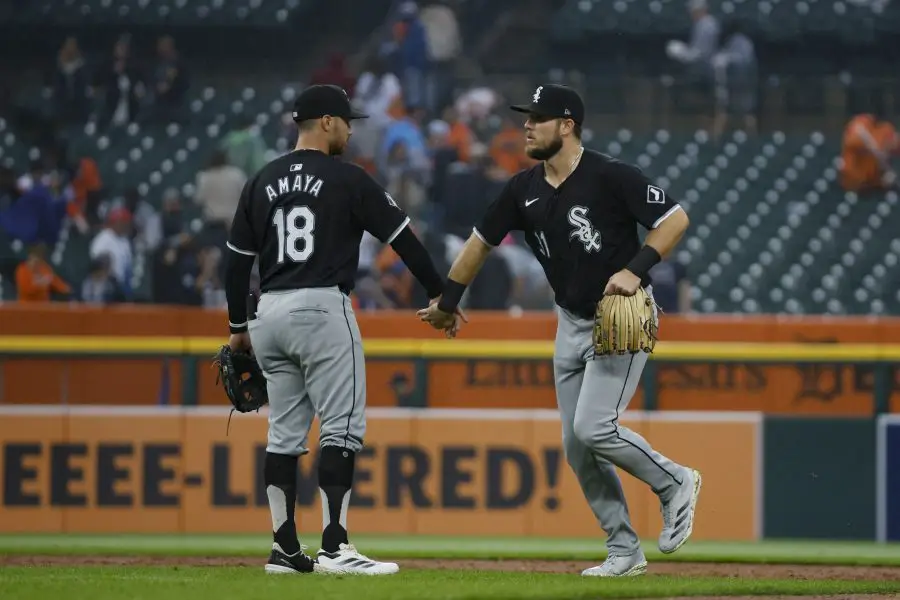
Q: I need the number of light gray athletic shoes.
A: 2